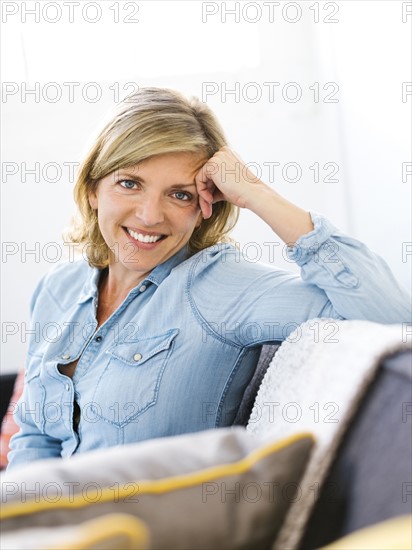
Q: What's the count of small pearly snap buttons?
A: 4